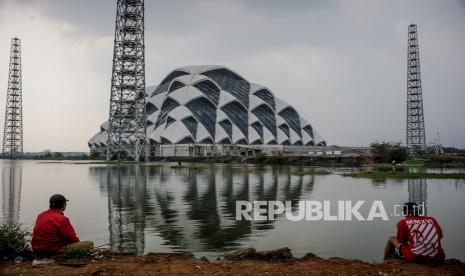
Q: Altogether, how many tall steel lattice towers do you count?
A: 3